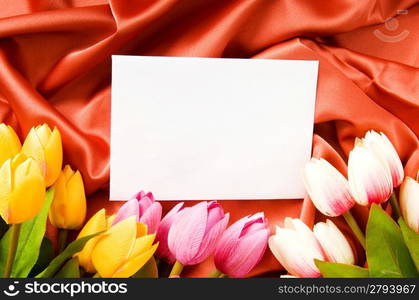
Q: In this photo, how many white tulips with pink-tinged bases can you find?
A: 6